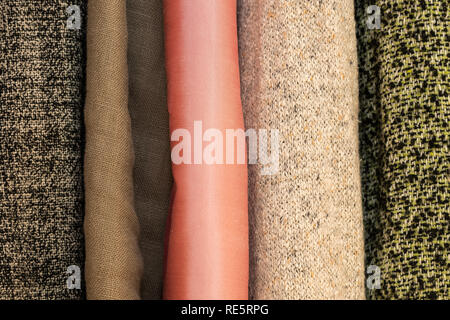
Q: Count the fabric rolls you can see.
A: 5